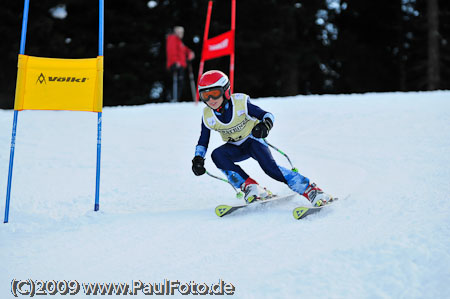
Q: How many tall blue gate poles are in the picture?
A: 2